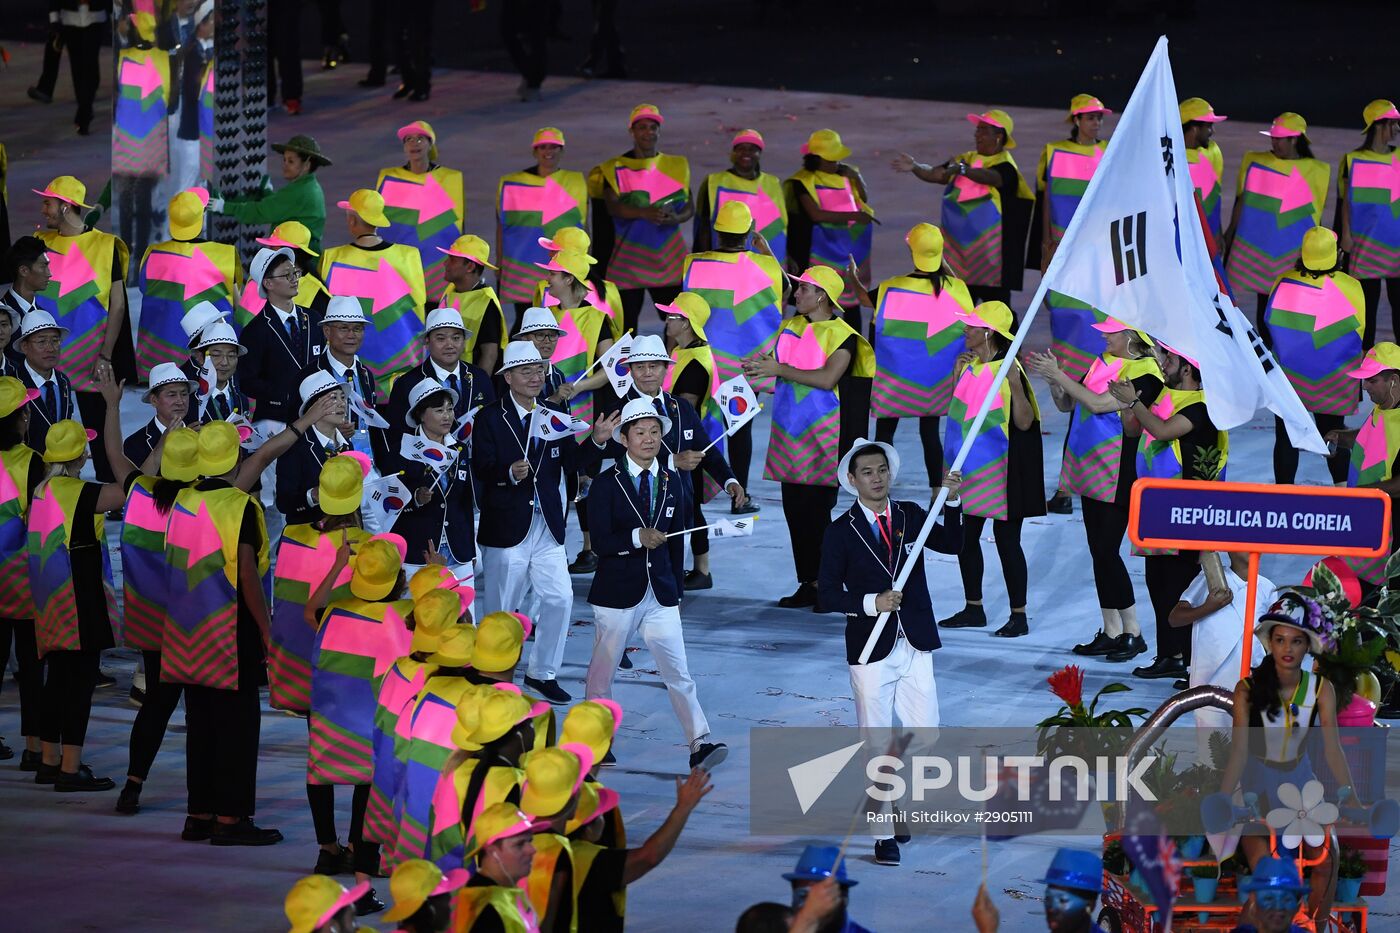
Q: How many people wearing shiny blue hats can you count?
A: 3